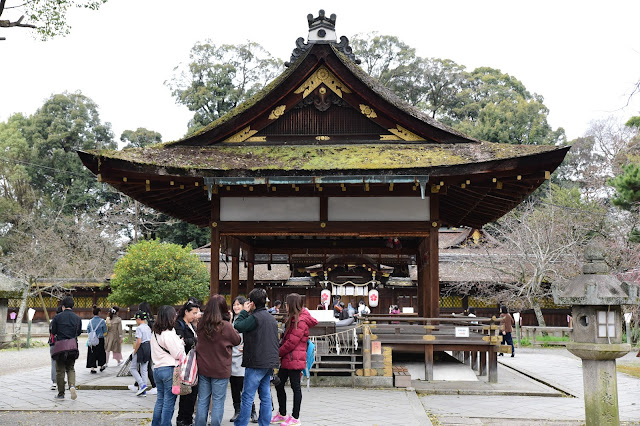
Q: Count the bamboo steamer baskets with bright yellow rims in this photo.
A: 0